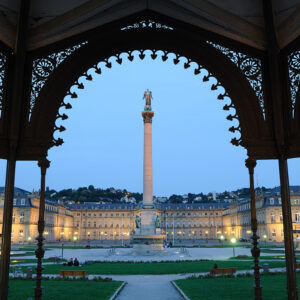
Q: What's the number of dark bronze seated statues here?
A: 2